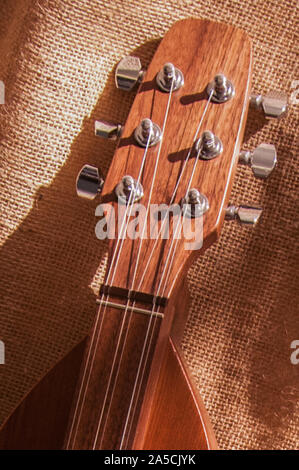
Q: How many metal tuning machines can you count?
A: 6